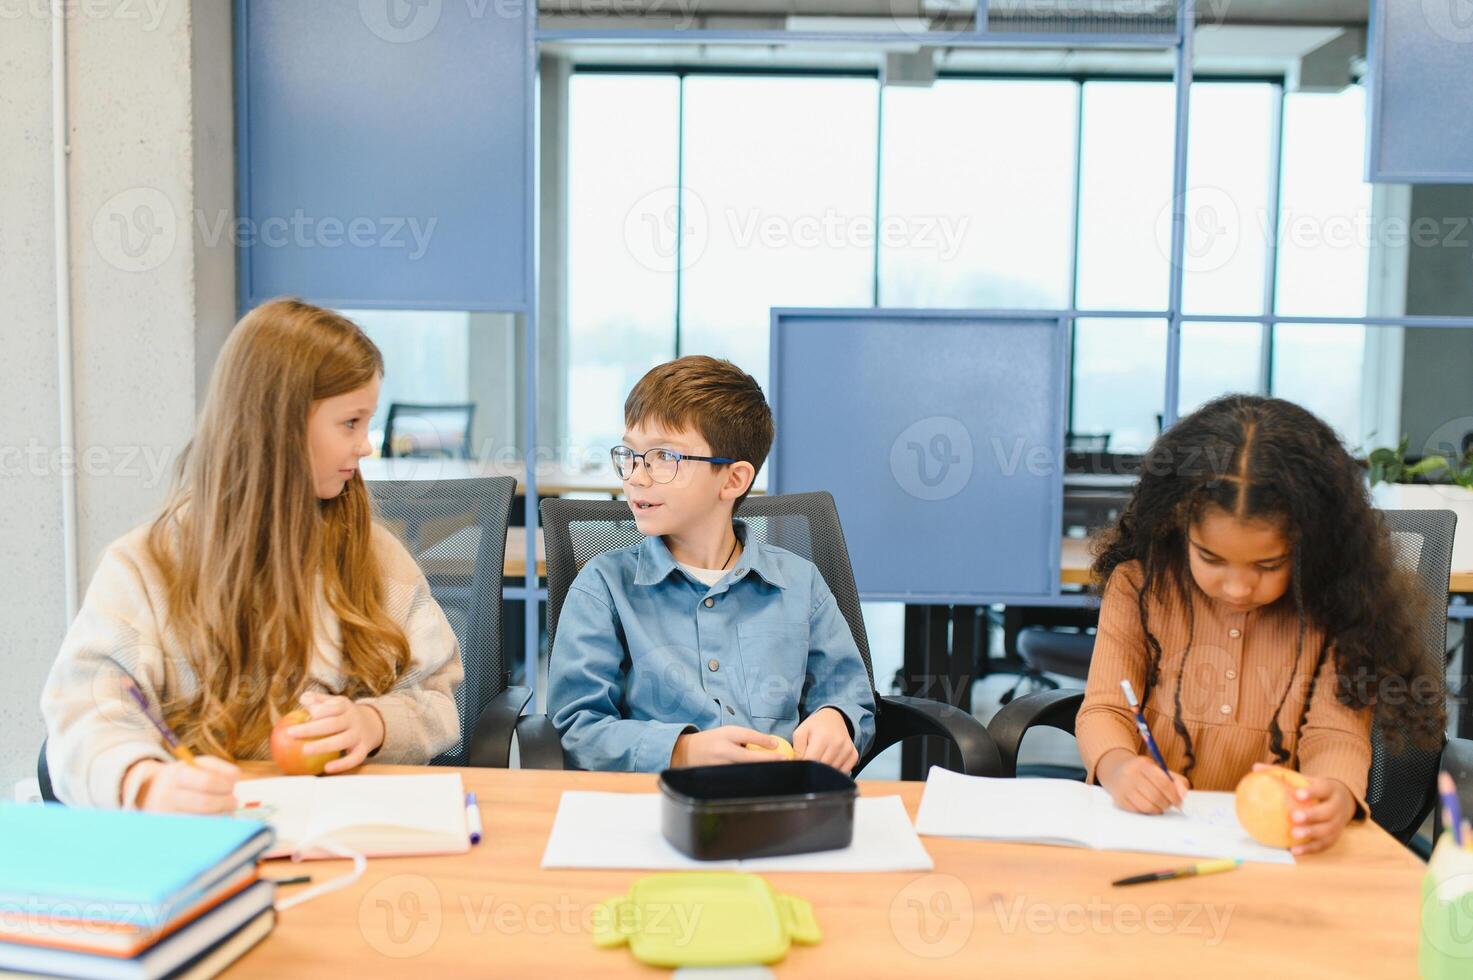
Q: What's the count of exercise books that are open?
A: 3